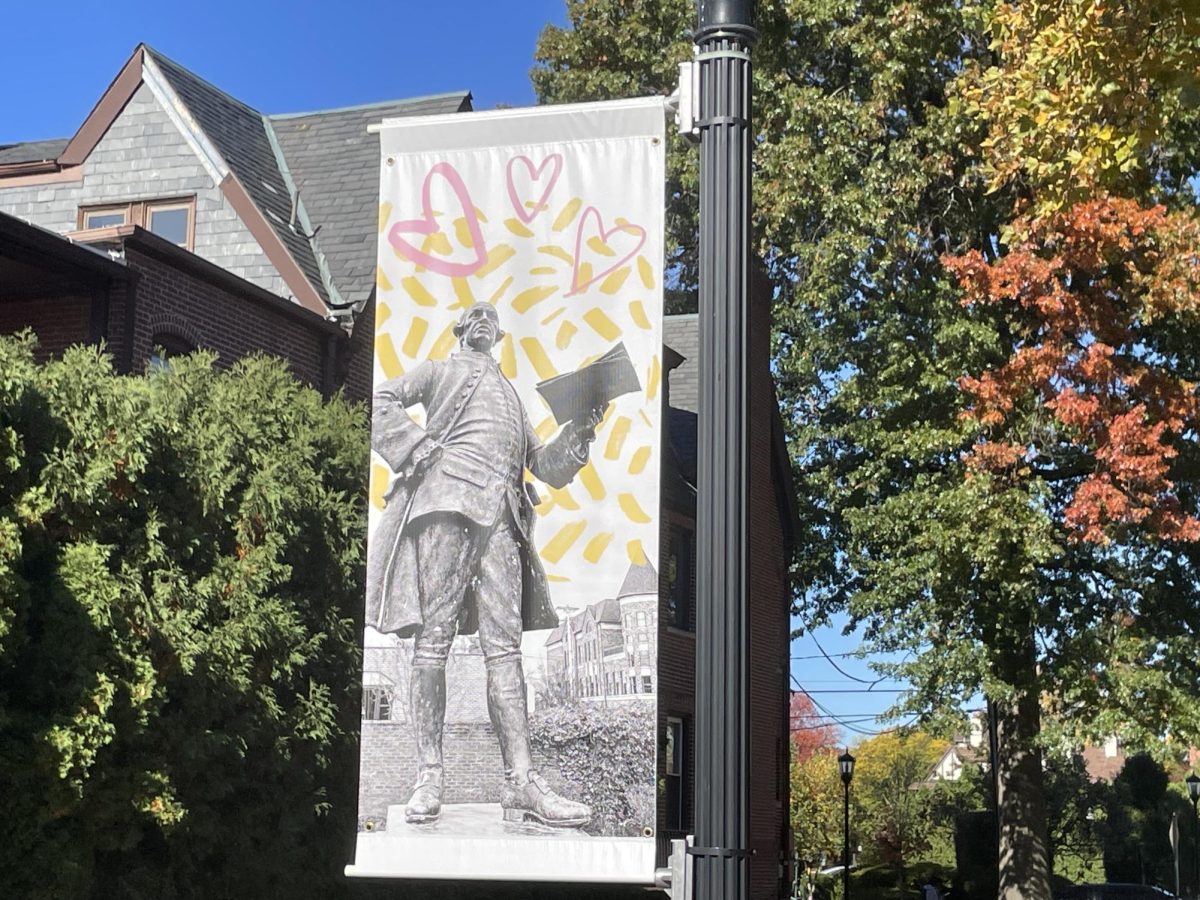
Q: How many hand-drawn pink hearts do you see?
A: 3